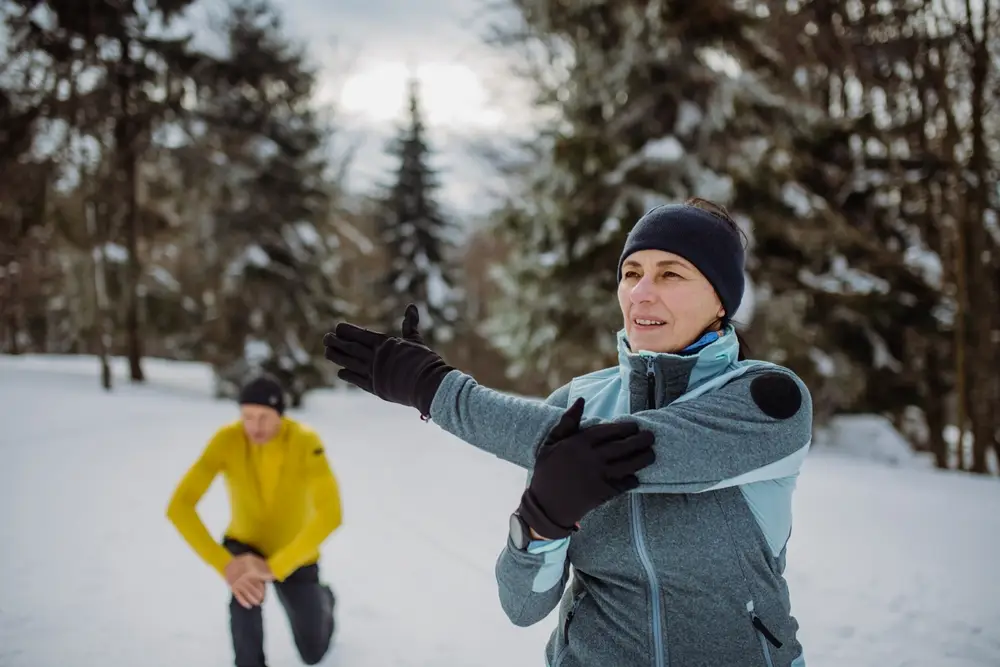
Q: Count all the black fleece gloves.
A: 2